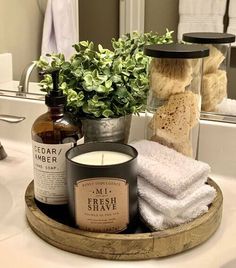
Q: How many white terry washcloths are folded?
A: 3